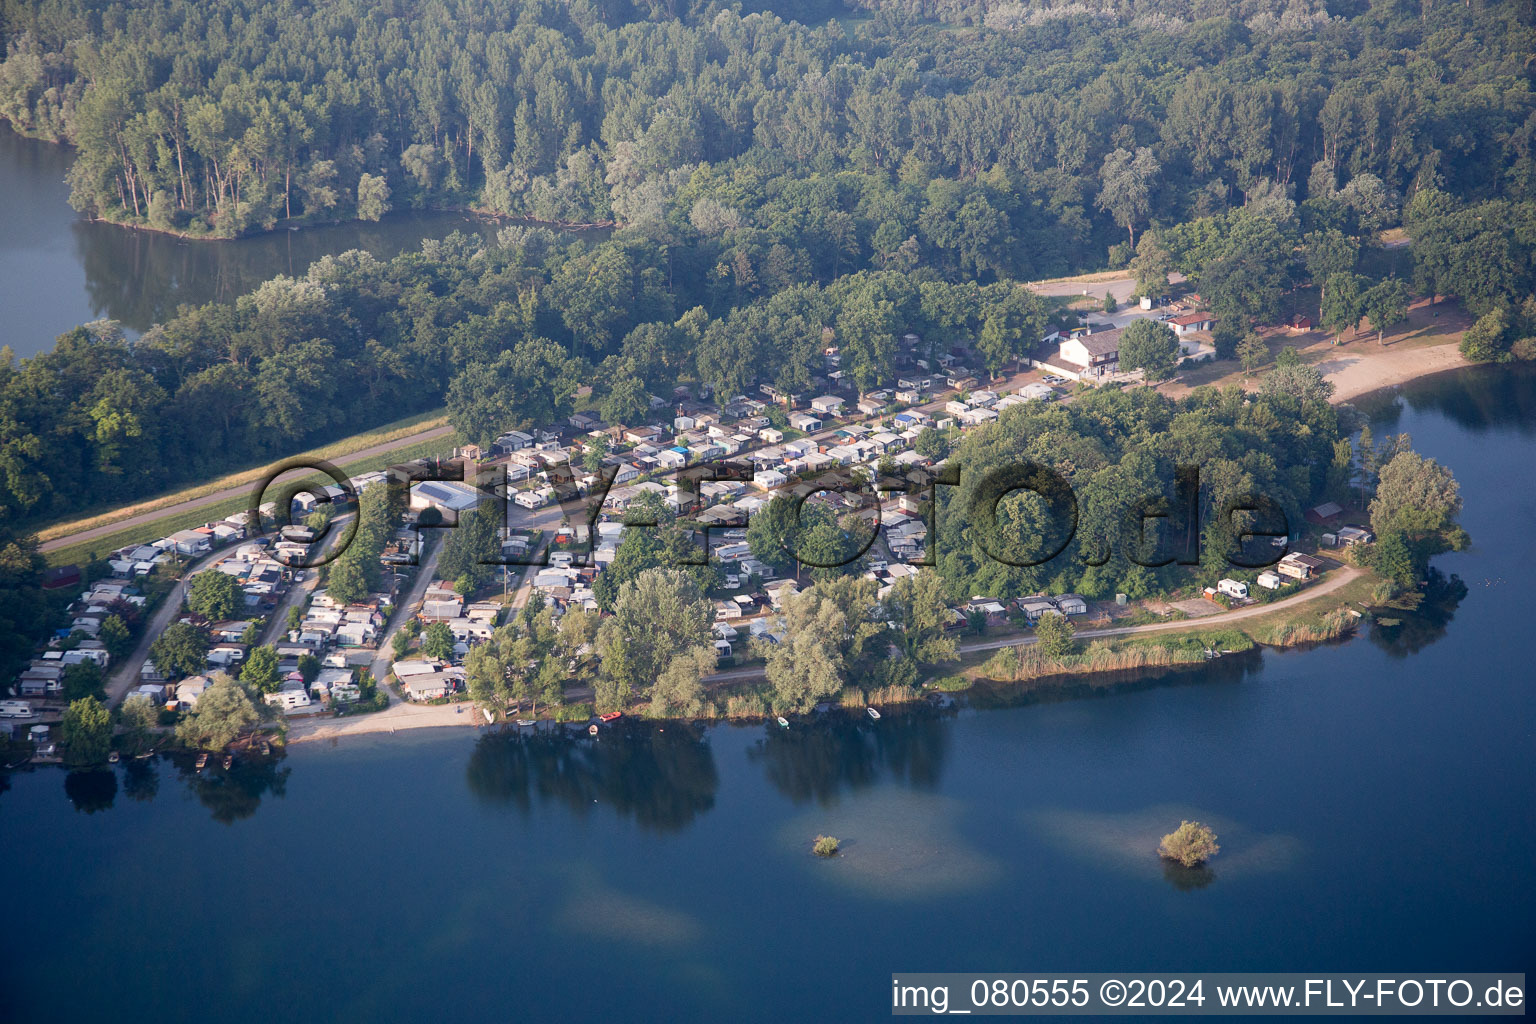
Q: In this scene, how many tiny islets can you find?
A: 2